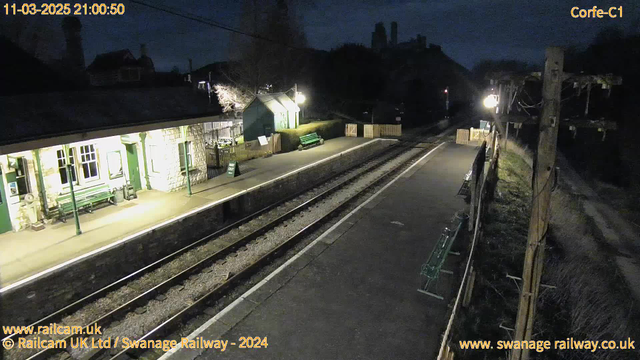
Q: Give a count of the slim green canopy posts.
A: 2